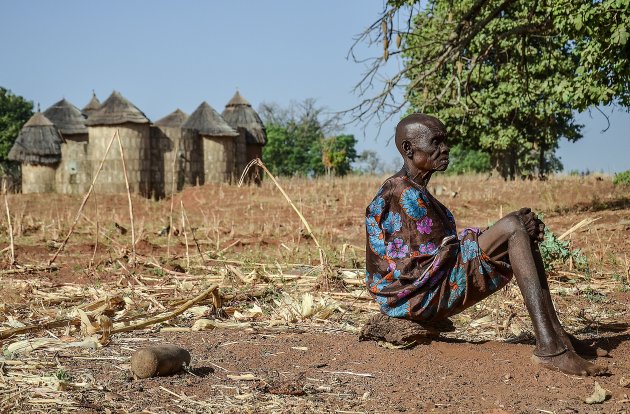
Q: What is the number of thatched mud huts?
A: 7